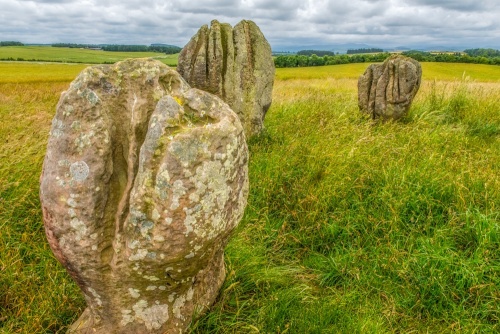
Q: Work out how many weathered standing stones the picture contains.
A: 3